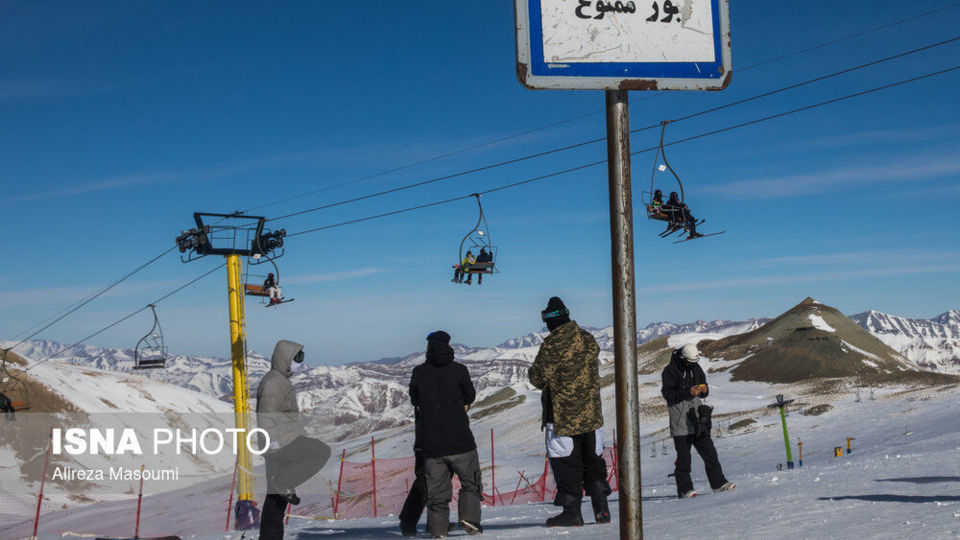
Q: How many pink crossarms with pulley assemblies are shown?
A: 0